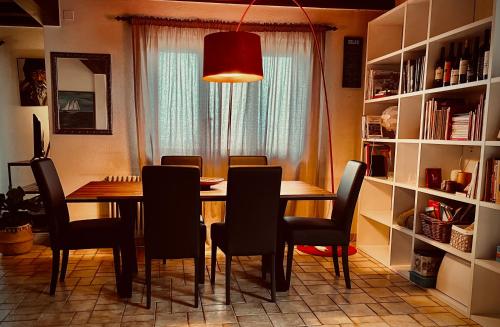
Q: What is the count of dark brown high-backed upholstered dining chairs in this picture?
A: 6